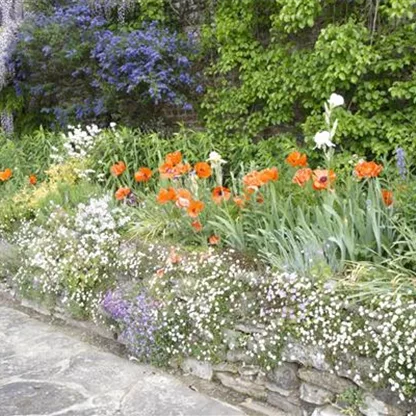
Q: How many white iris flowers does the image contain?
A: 3